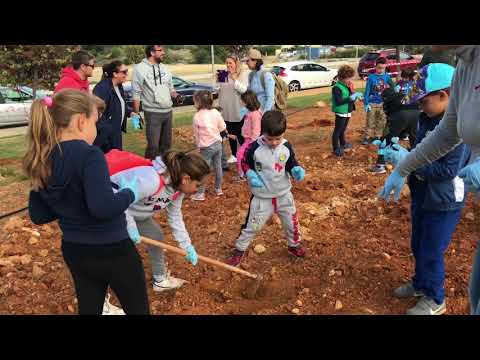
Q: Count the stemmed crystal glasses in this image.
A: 0